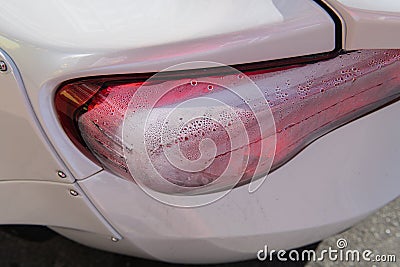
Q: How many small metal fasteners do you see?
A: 4